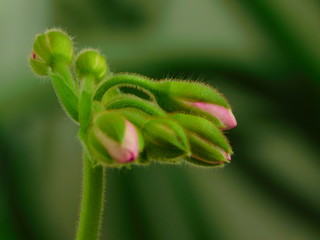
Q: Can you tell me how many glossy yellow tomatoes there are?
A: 0